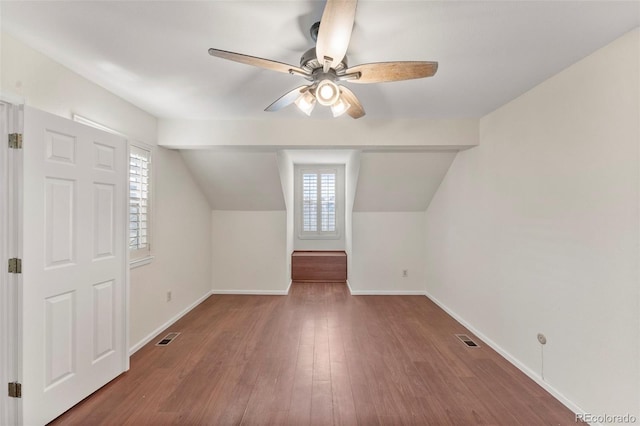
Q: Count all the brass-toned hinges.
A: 3